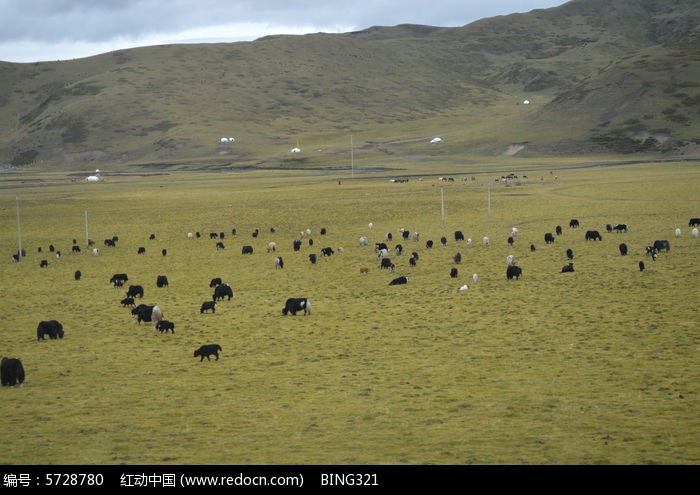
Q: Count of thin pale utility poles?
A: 5